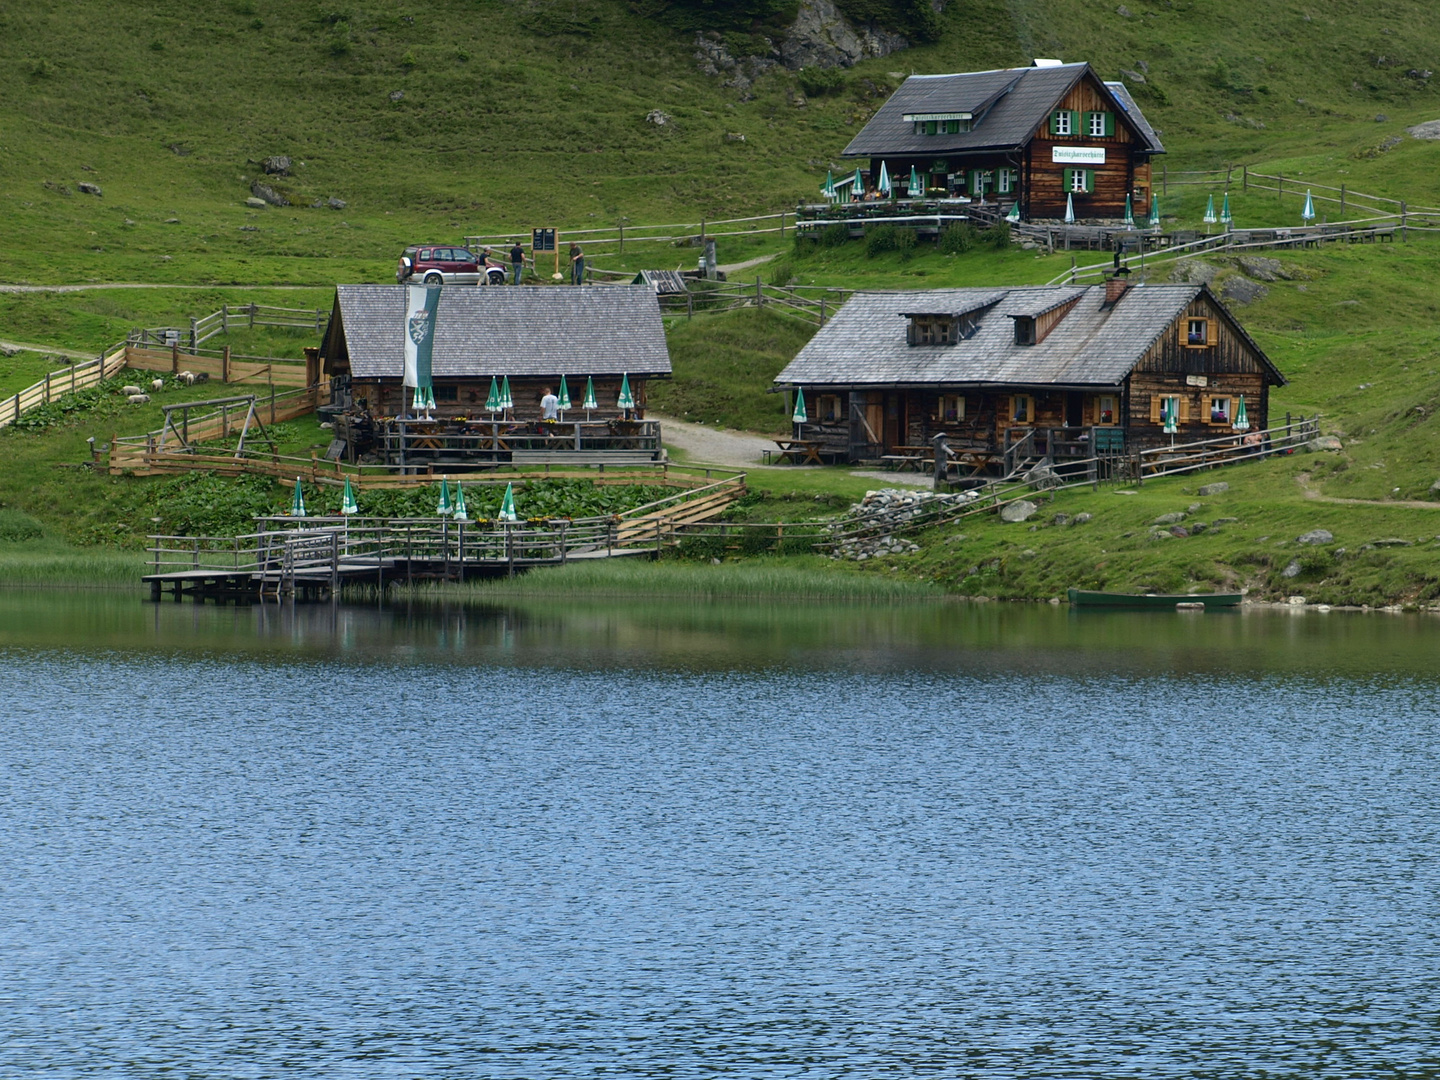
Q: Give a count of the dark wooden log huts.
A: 3